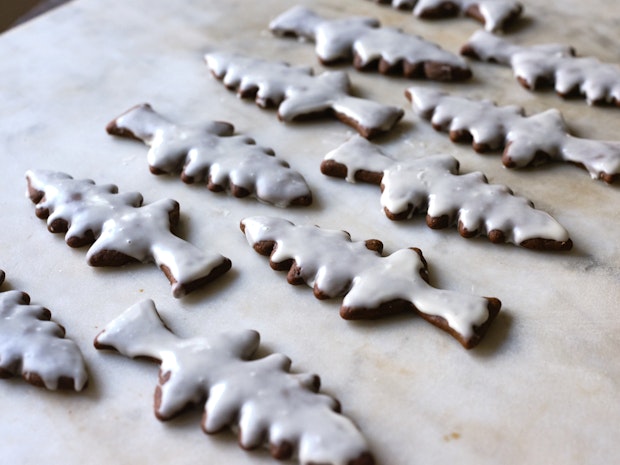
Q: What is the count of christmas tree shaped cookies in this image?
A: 11